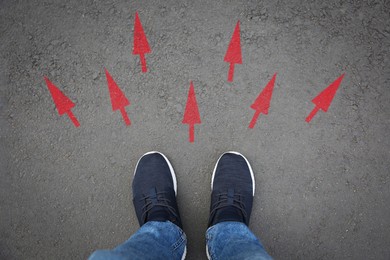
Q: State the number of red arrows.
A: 7